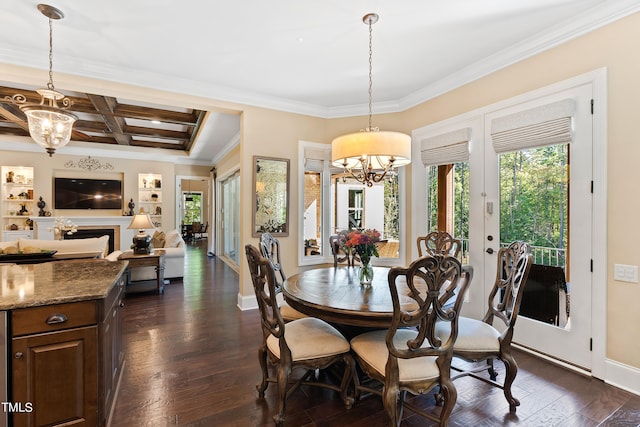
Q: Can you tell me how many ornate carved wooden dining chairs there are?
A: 6